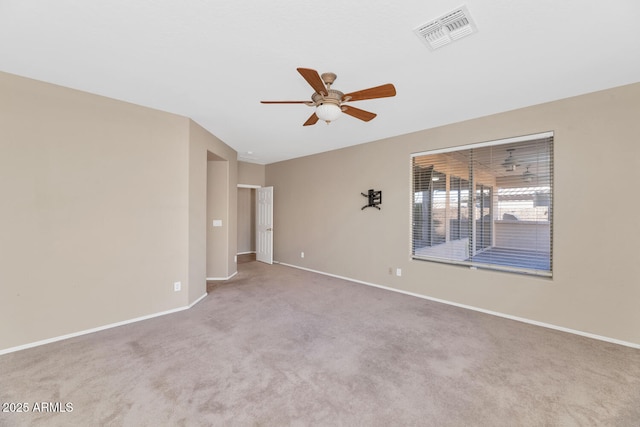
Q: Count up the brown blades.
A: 5